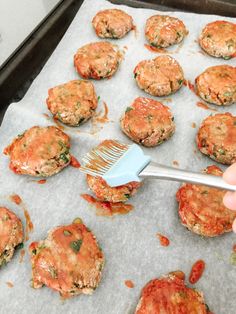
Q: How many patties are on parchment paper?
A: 15